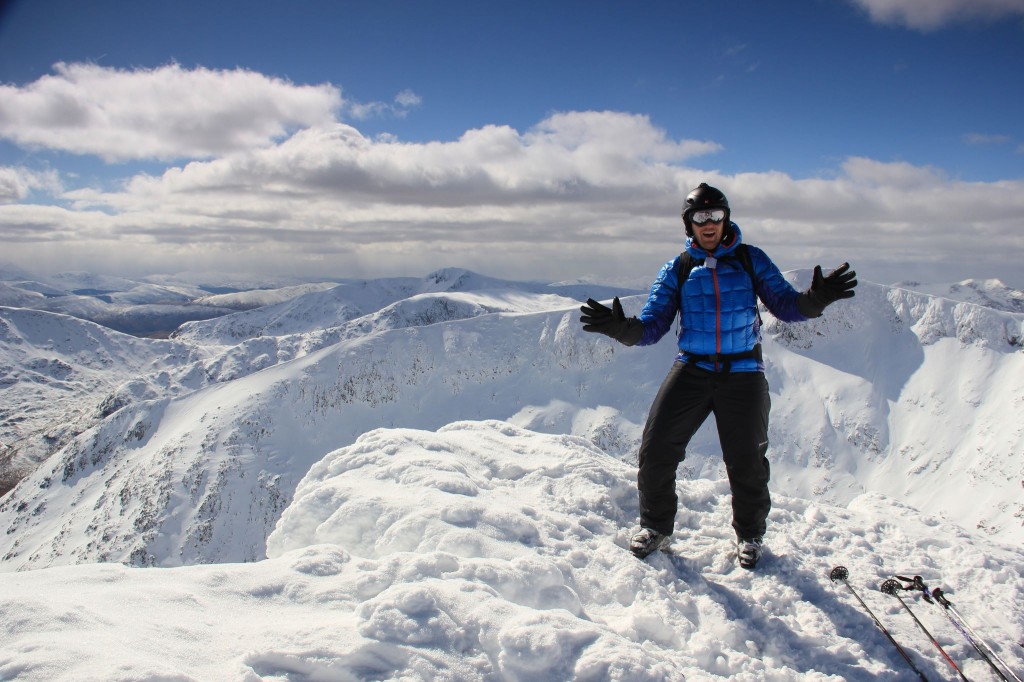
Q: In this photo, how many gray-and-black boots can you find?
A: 2